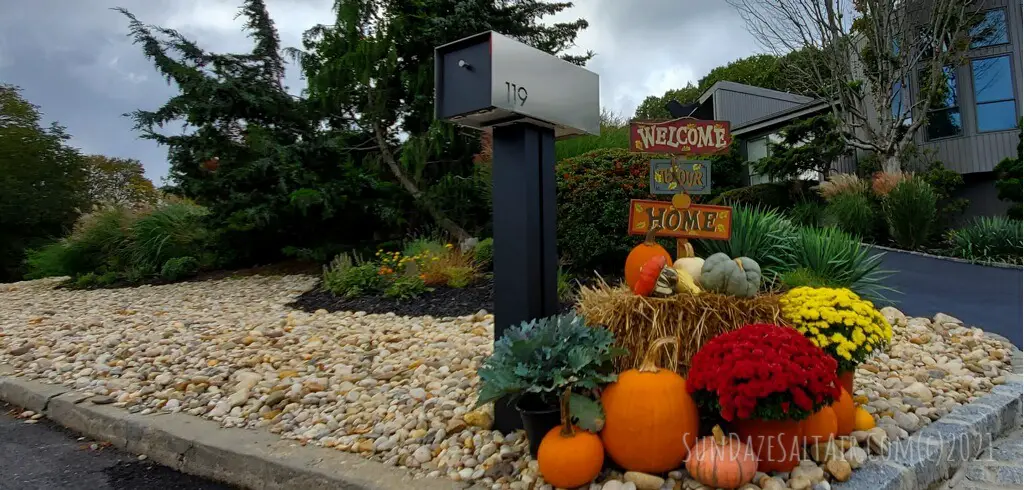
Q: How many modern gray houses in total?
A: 1